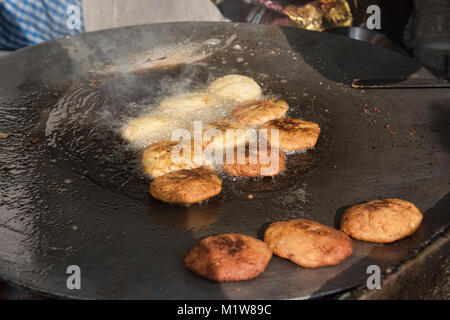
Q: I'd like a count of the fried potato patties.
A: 12